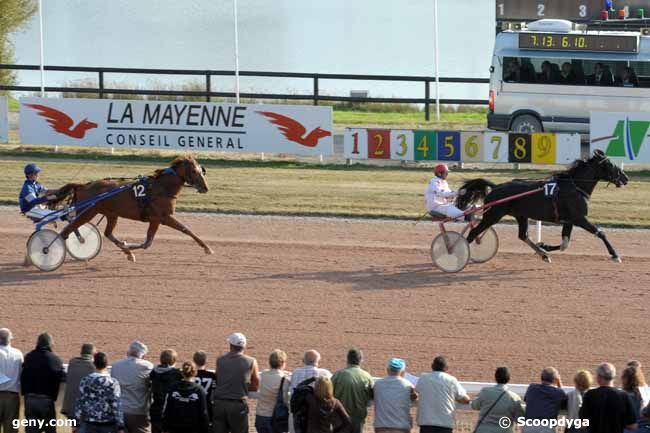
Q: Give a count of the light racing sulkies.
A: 2